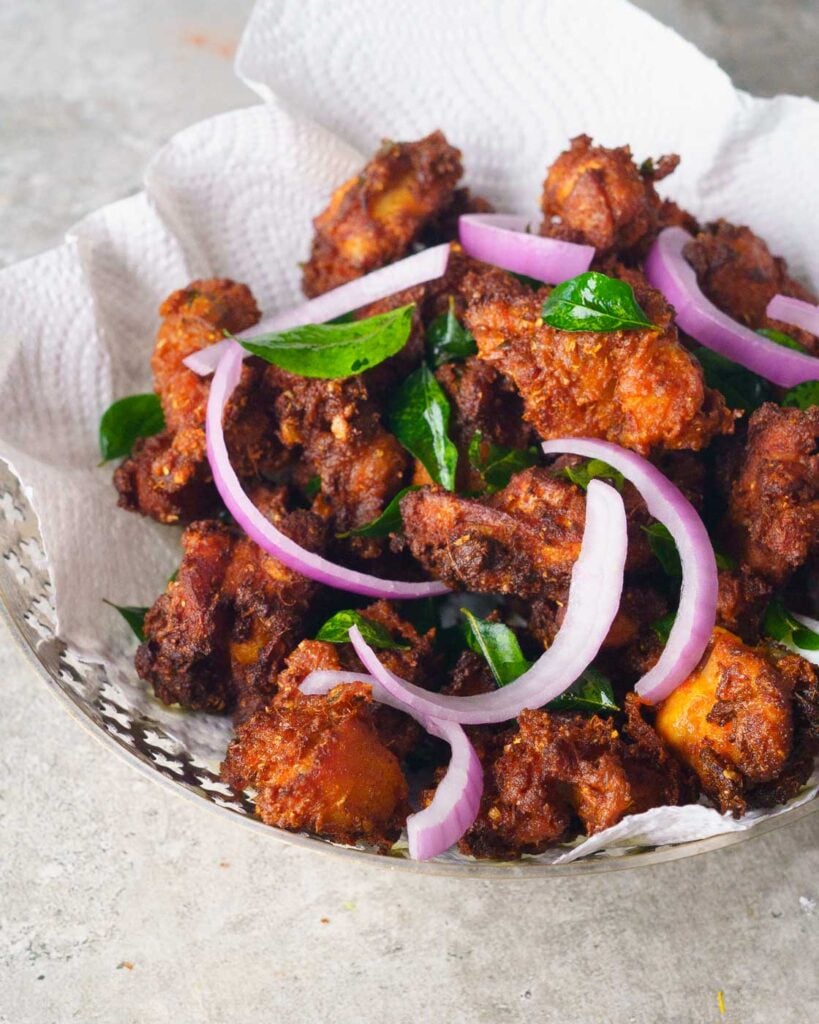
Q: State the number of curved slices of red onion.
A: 8